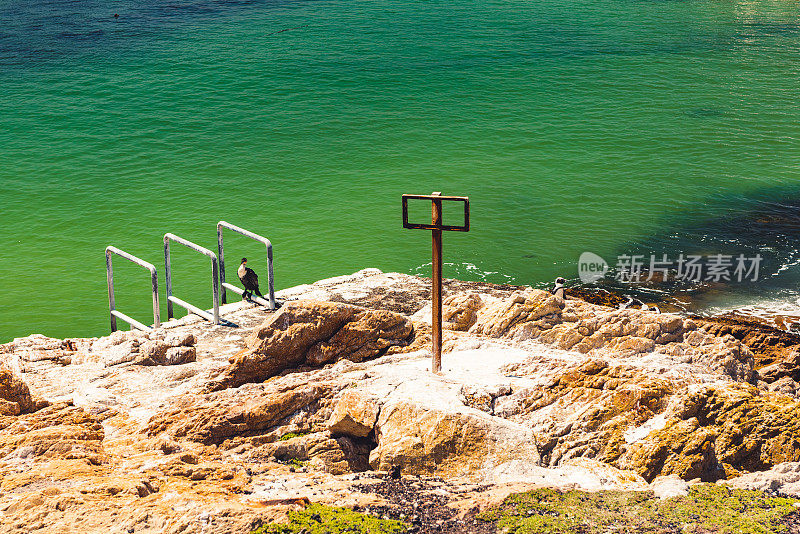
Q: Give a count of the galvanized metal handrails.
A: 3